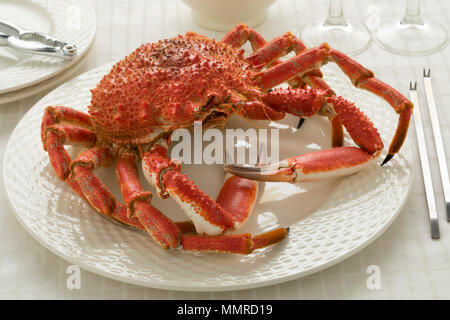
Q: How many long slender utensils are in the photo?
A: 2